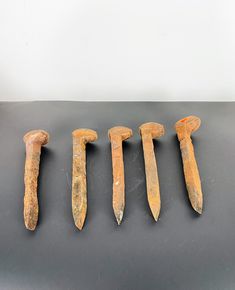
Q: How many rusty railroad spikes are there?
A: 5